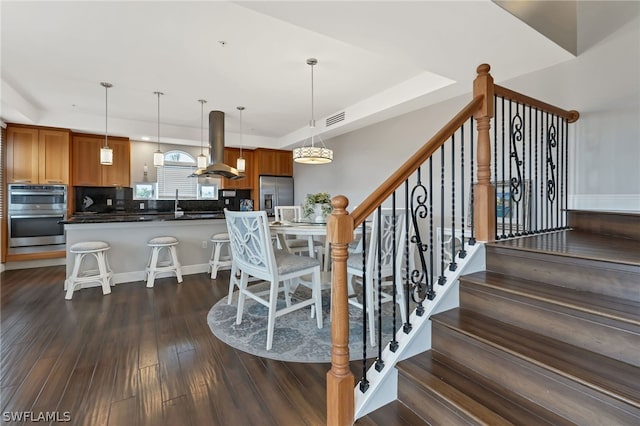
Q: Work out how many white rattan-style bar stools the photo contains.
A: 3